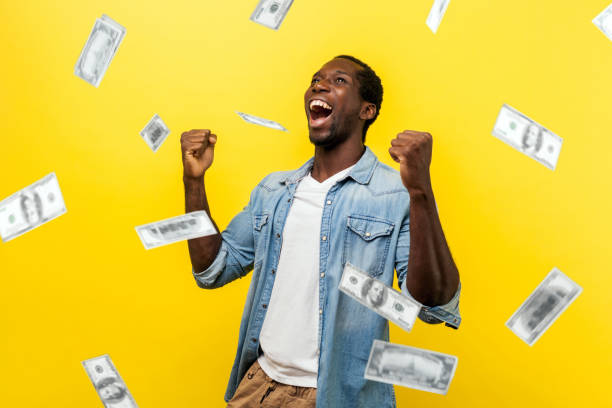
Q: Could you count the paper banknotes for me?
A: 13